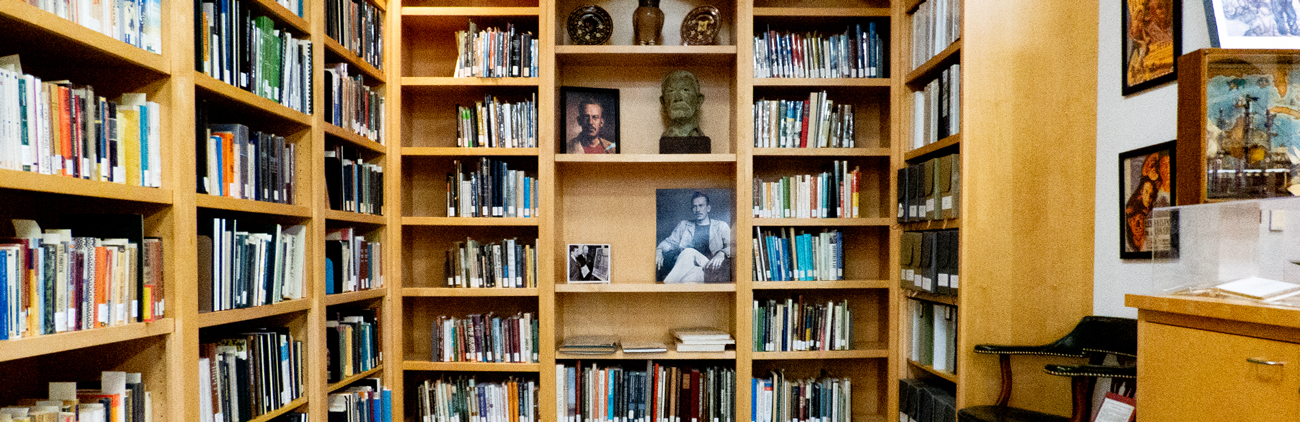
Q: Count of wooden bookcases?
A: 7